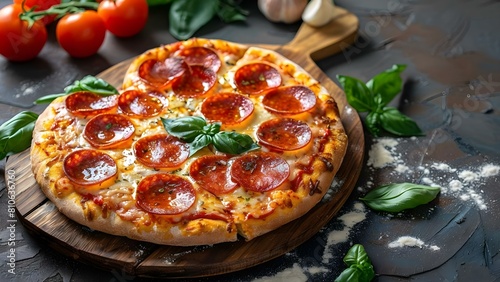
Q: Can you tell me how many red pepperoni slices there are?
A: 15